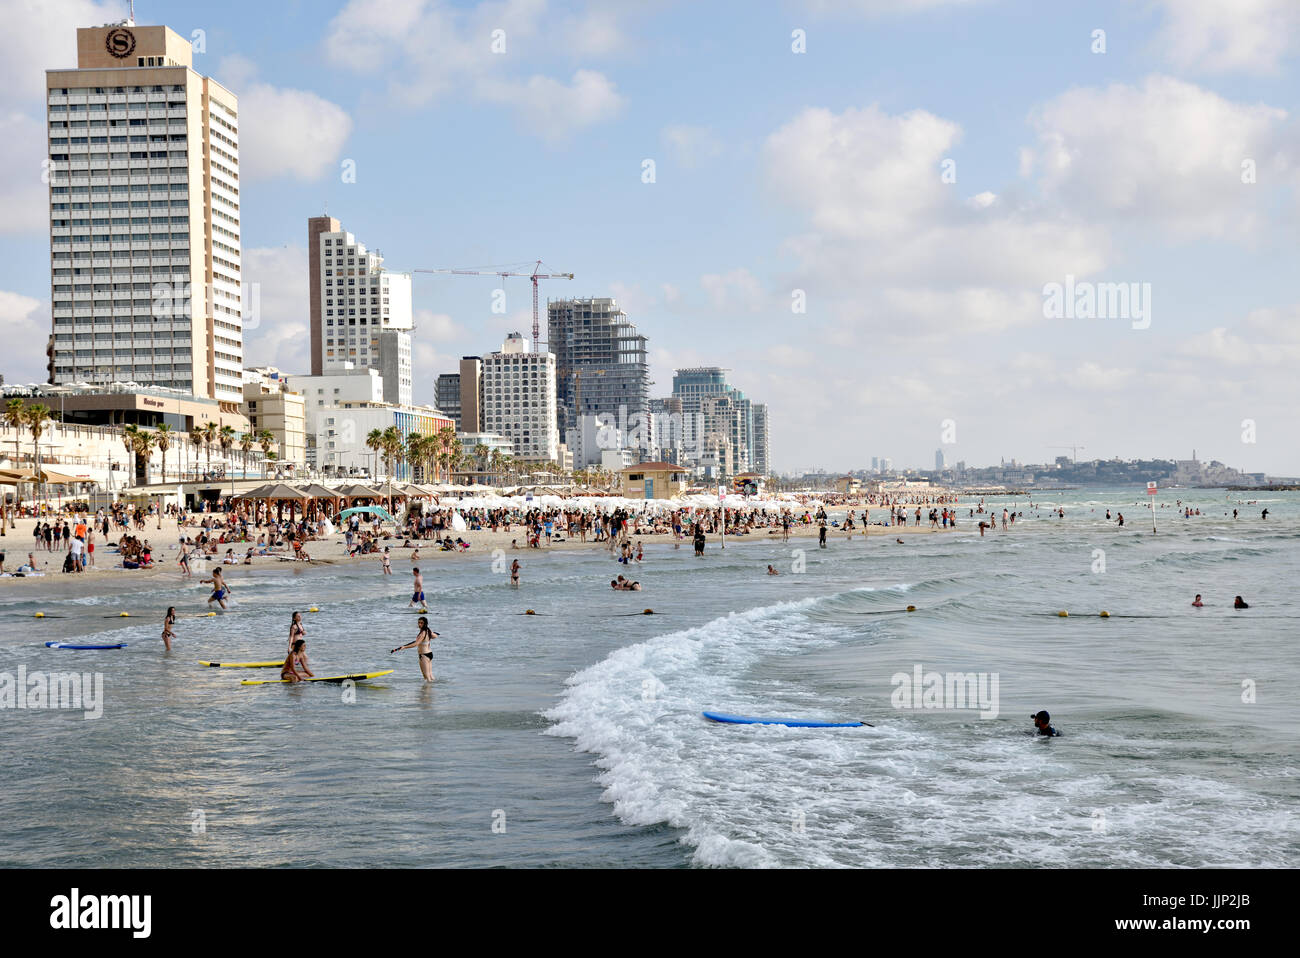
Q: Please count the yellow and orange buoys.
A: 10